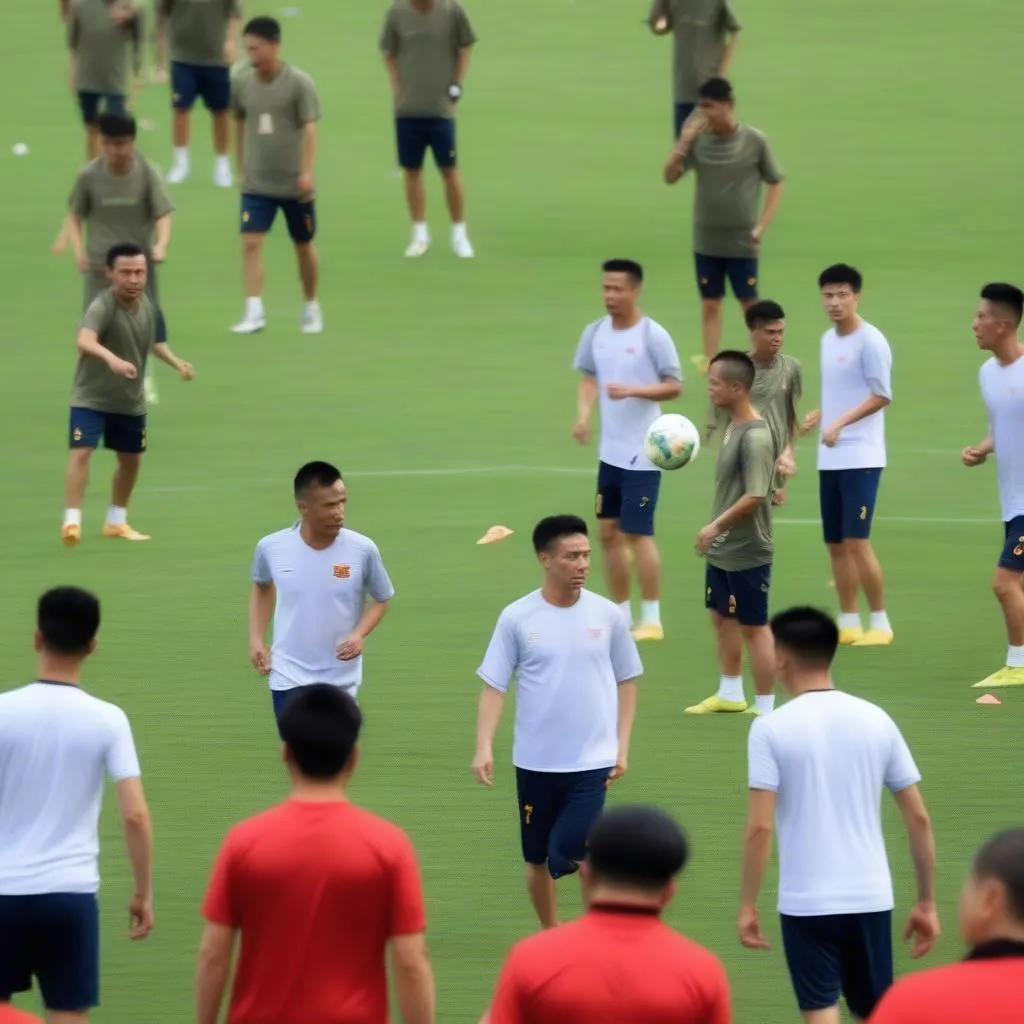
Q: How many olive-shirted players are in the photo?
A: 10